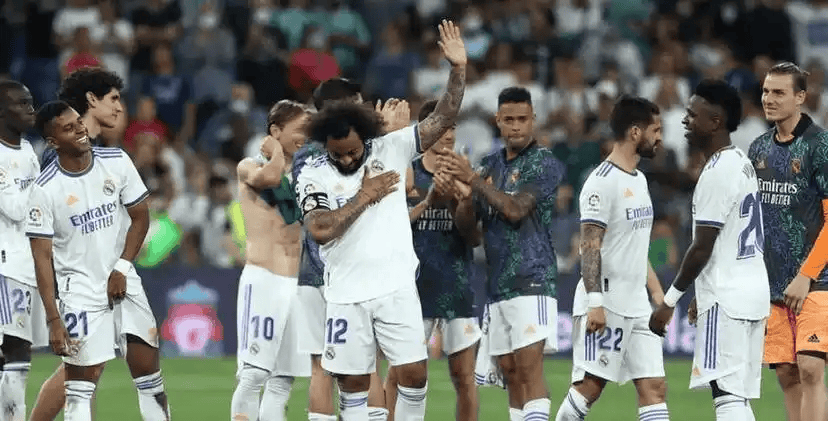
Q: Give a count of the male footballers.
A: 11